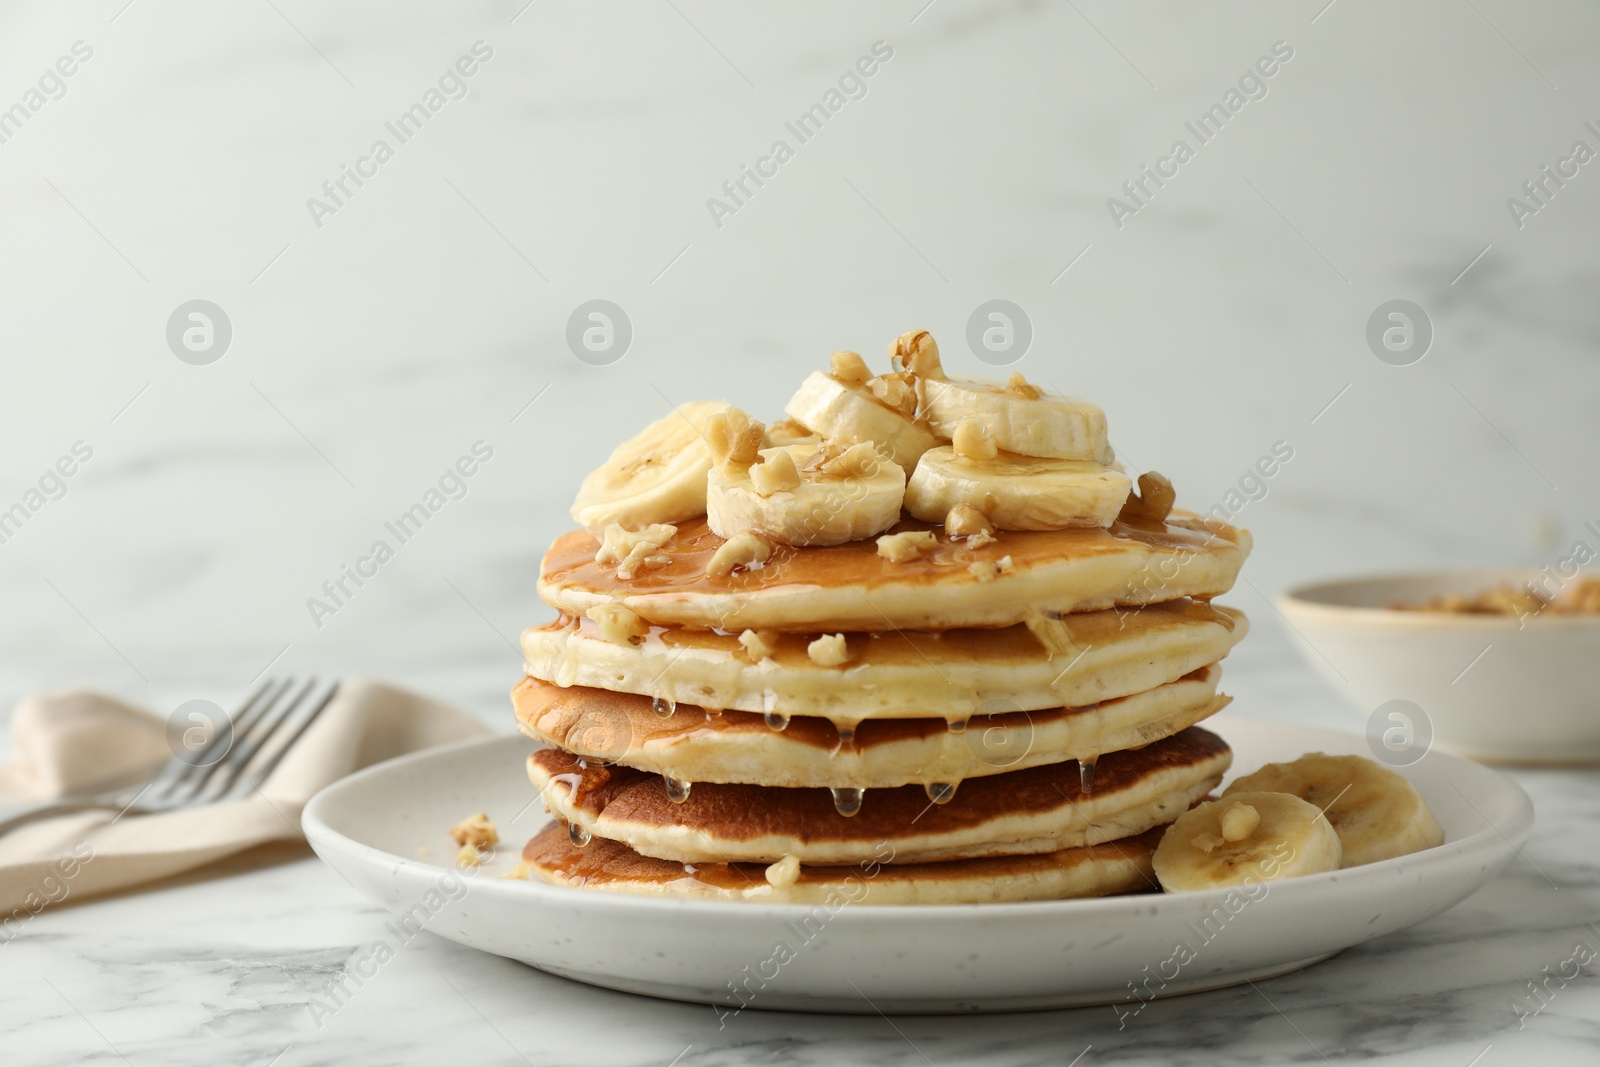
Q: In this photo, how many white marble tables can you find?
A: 1